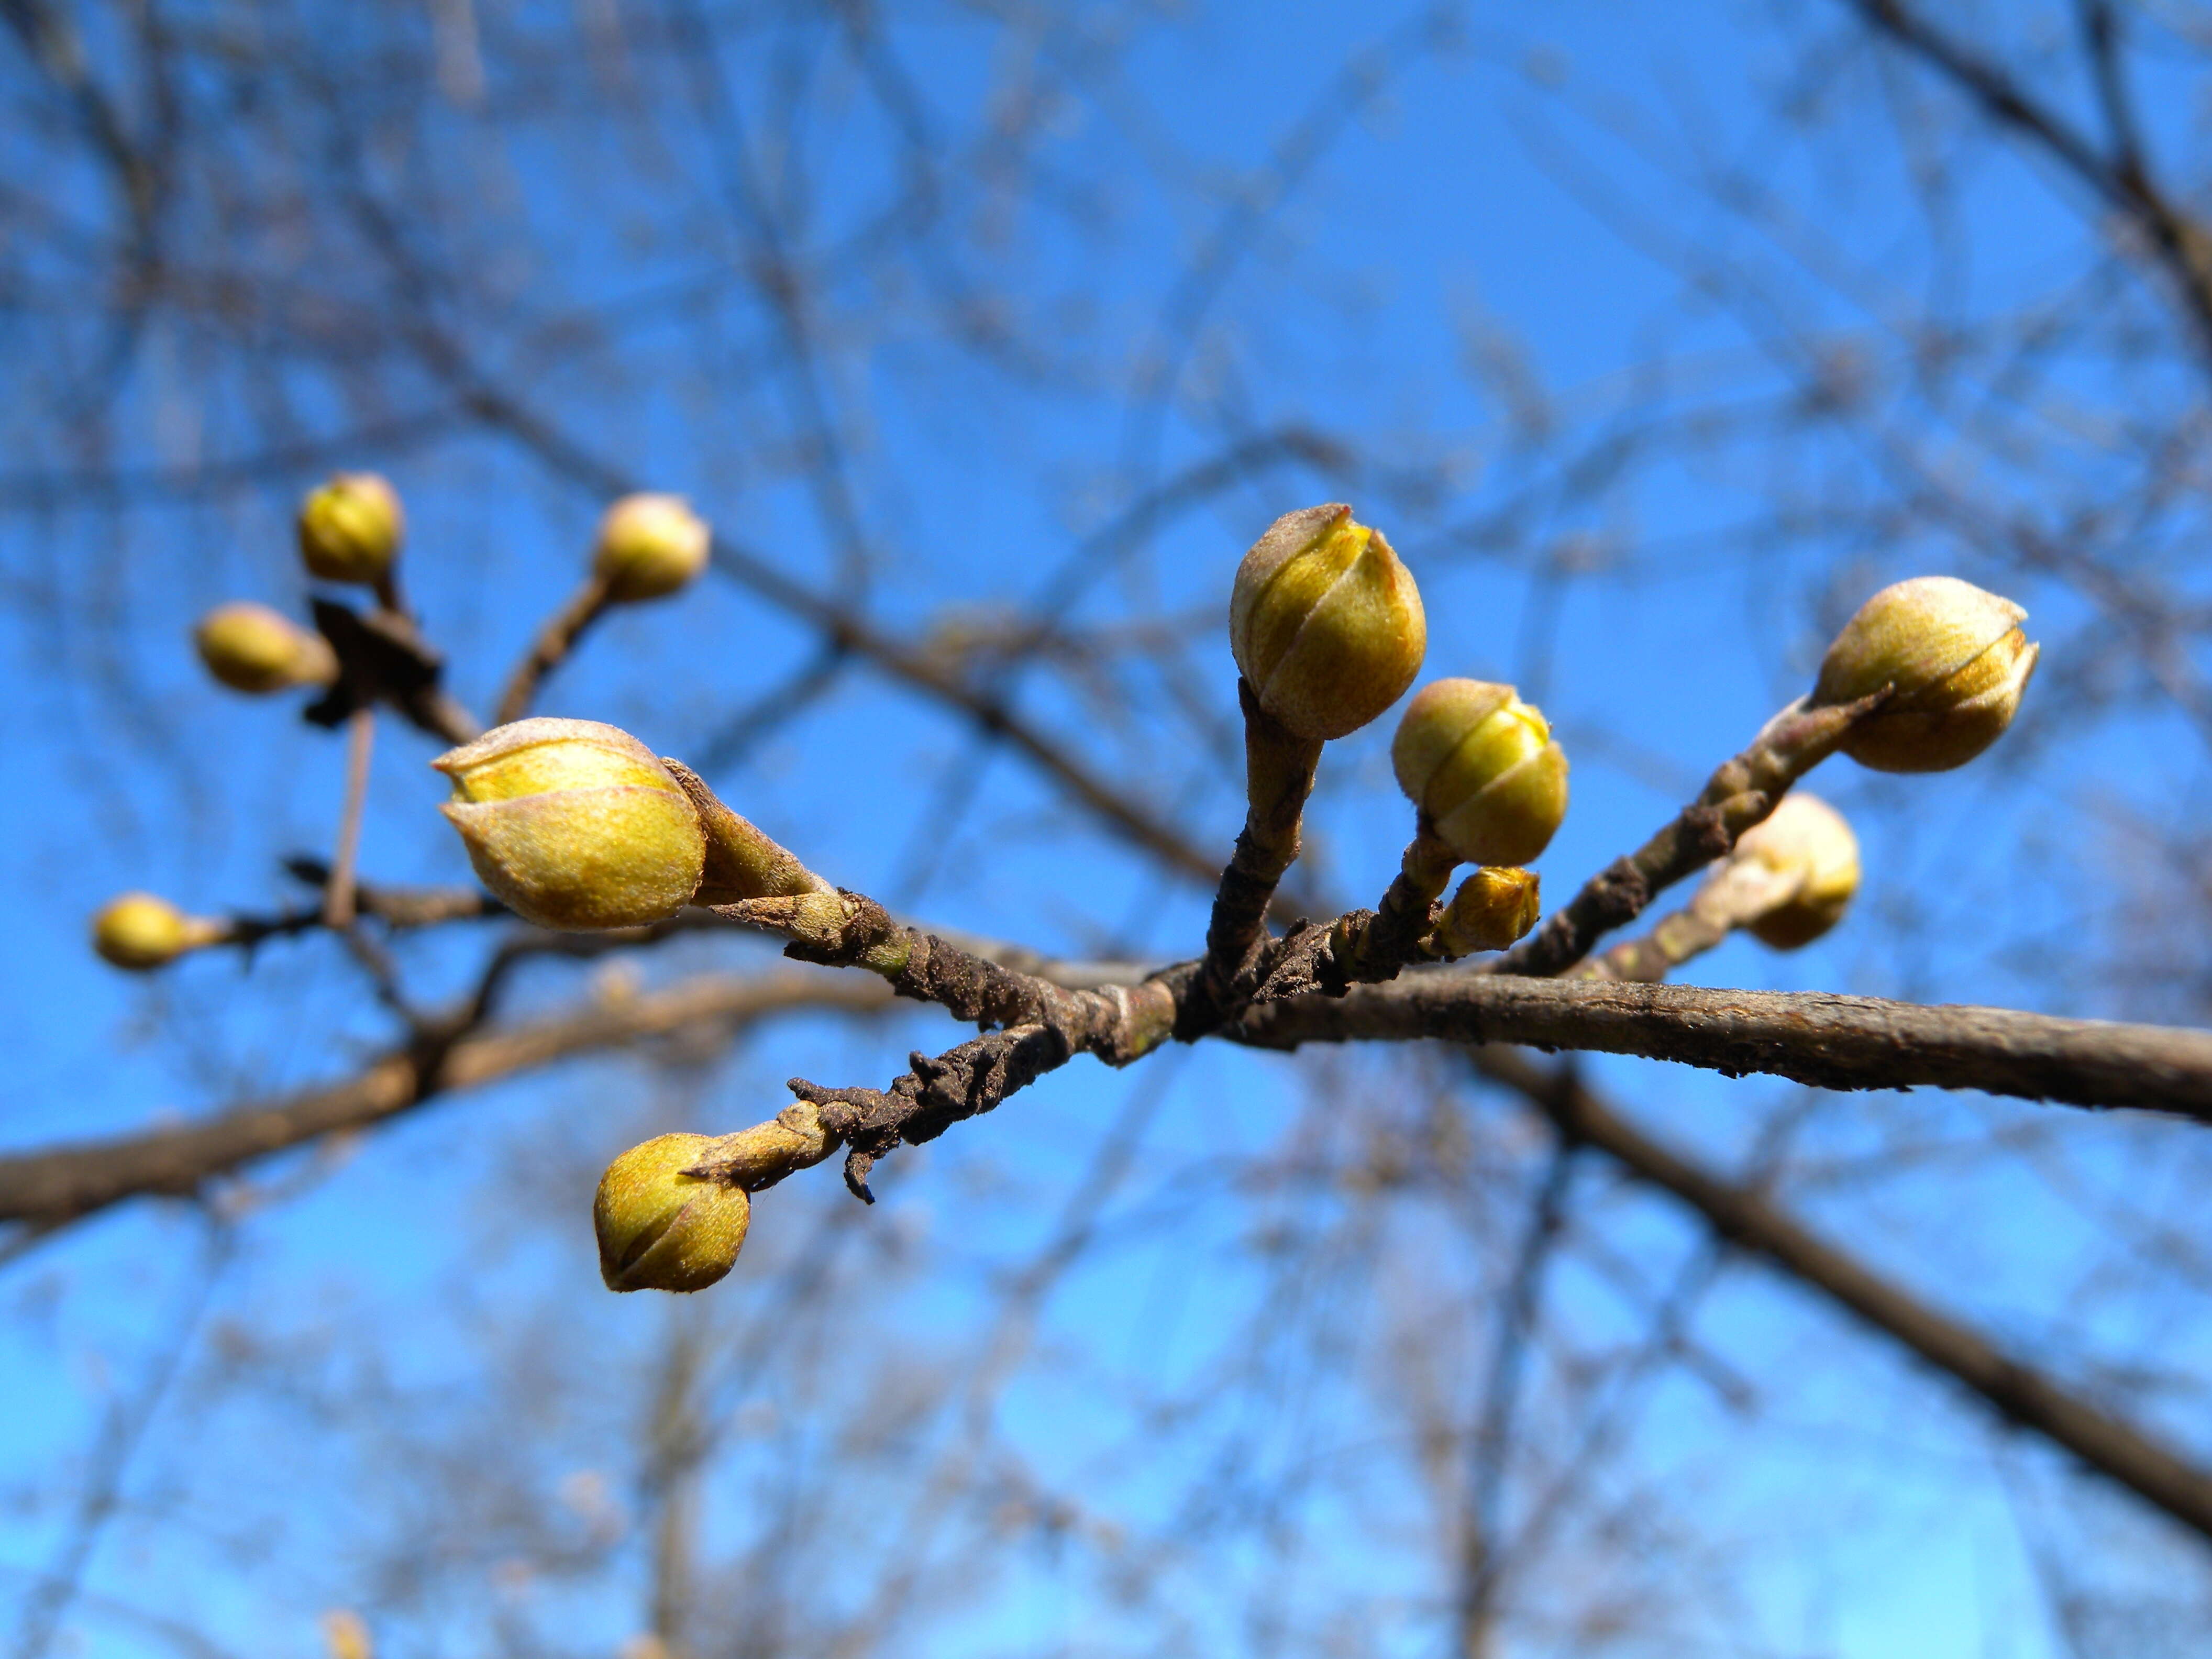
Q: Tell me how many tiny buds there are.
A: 11